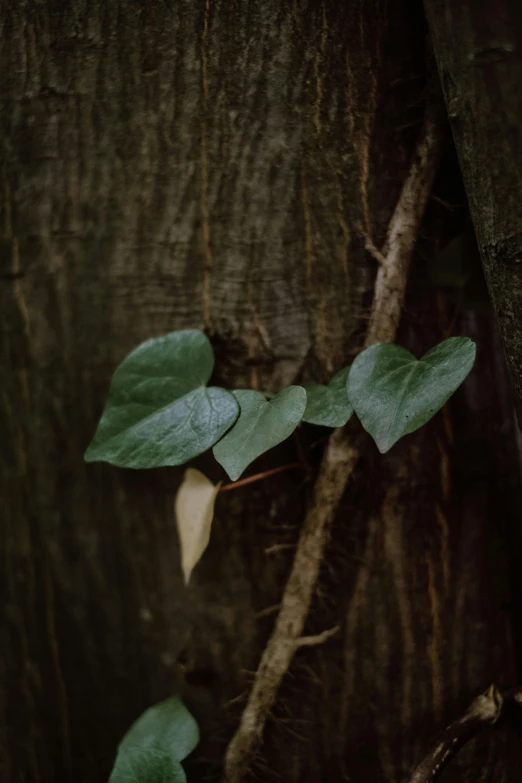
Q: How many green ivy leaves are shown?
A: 6